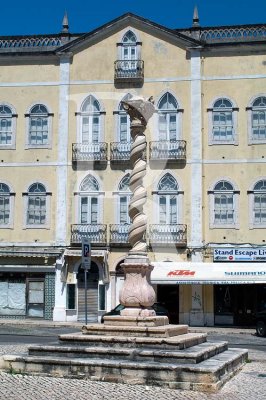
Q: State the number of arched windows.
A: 15